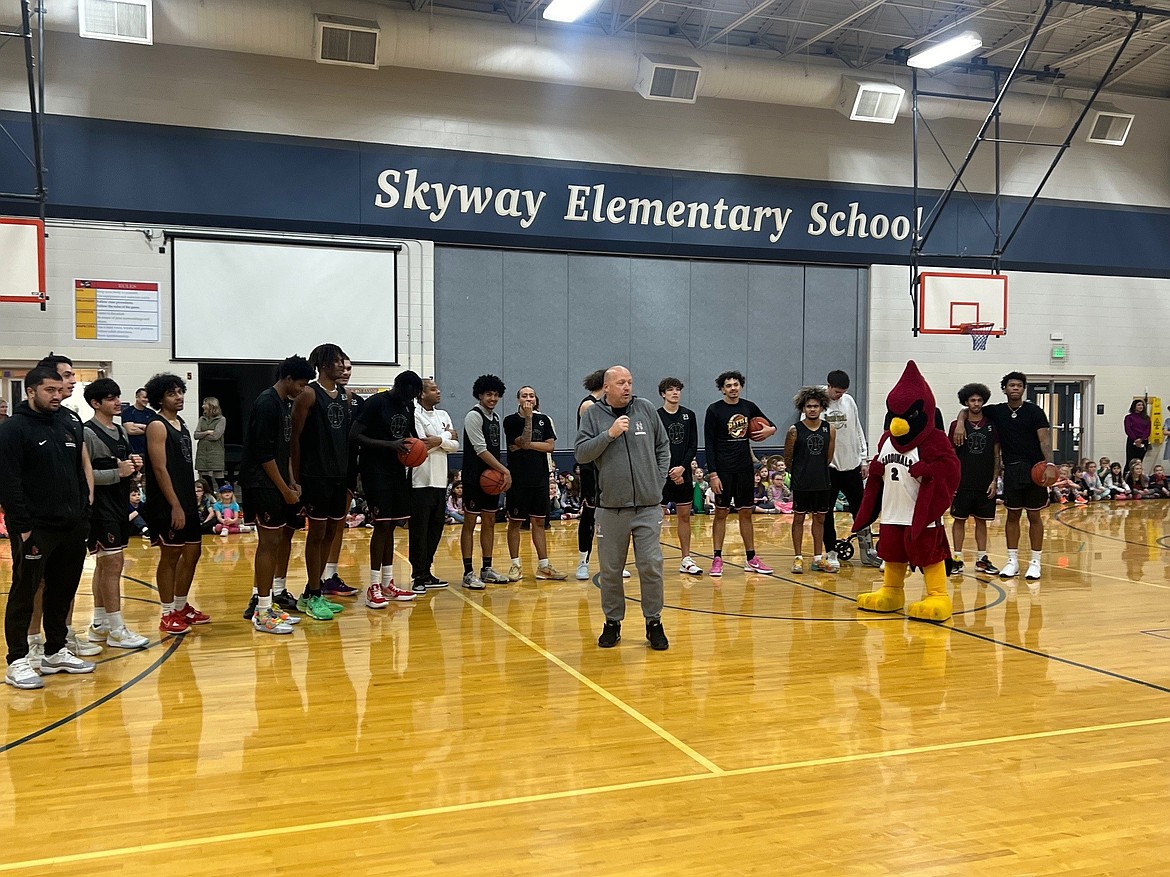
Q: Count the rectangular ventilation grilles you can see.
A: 5